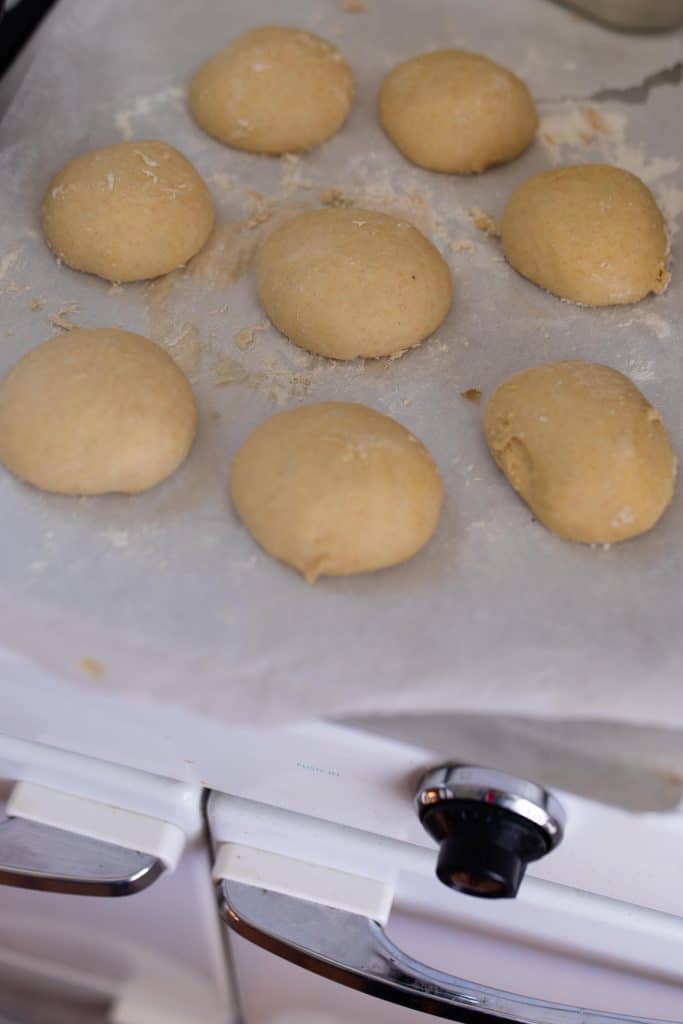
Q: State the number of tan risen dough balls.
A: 8